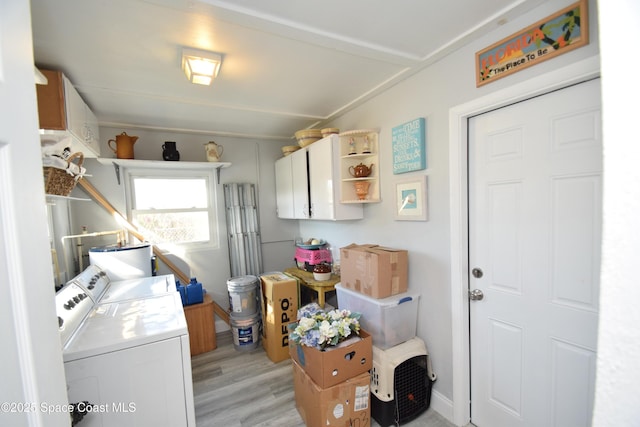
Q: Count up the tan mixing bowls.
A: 3